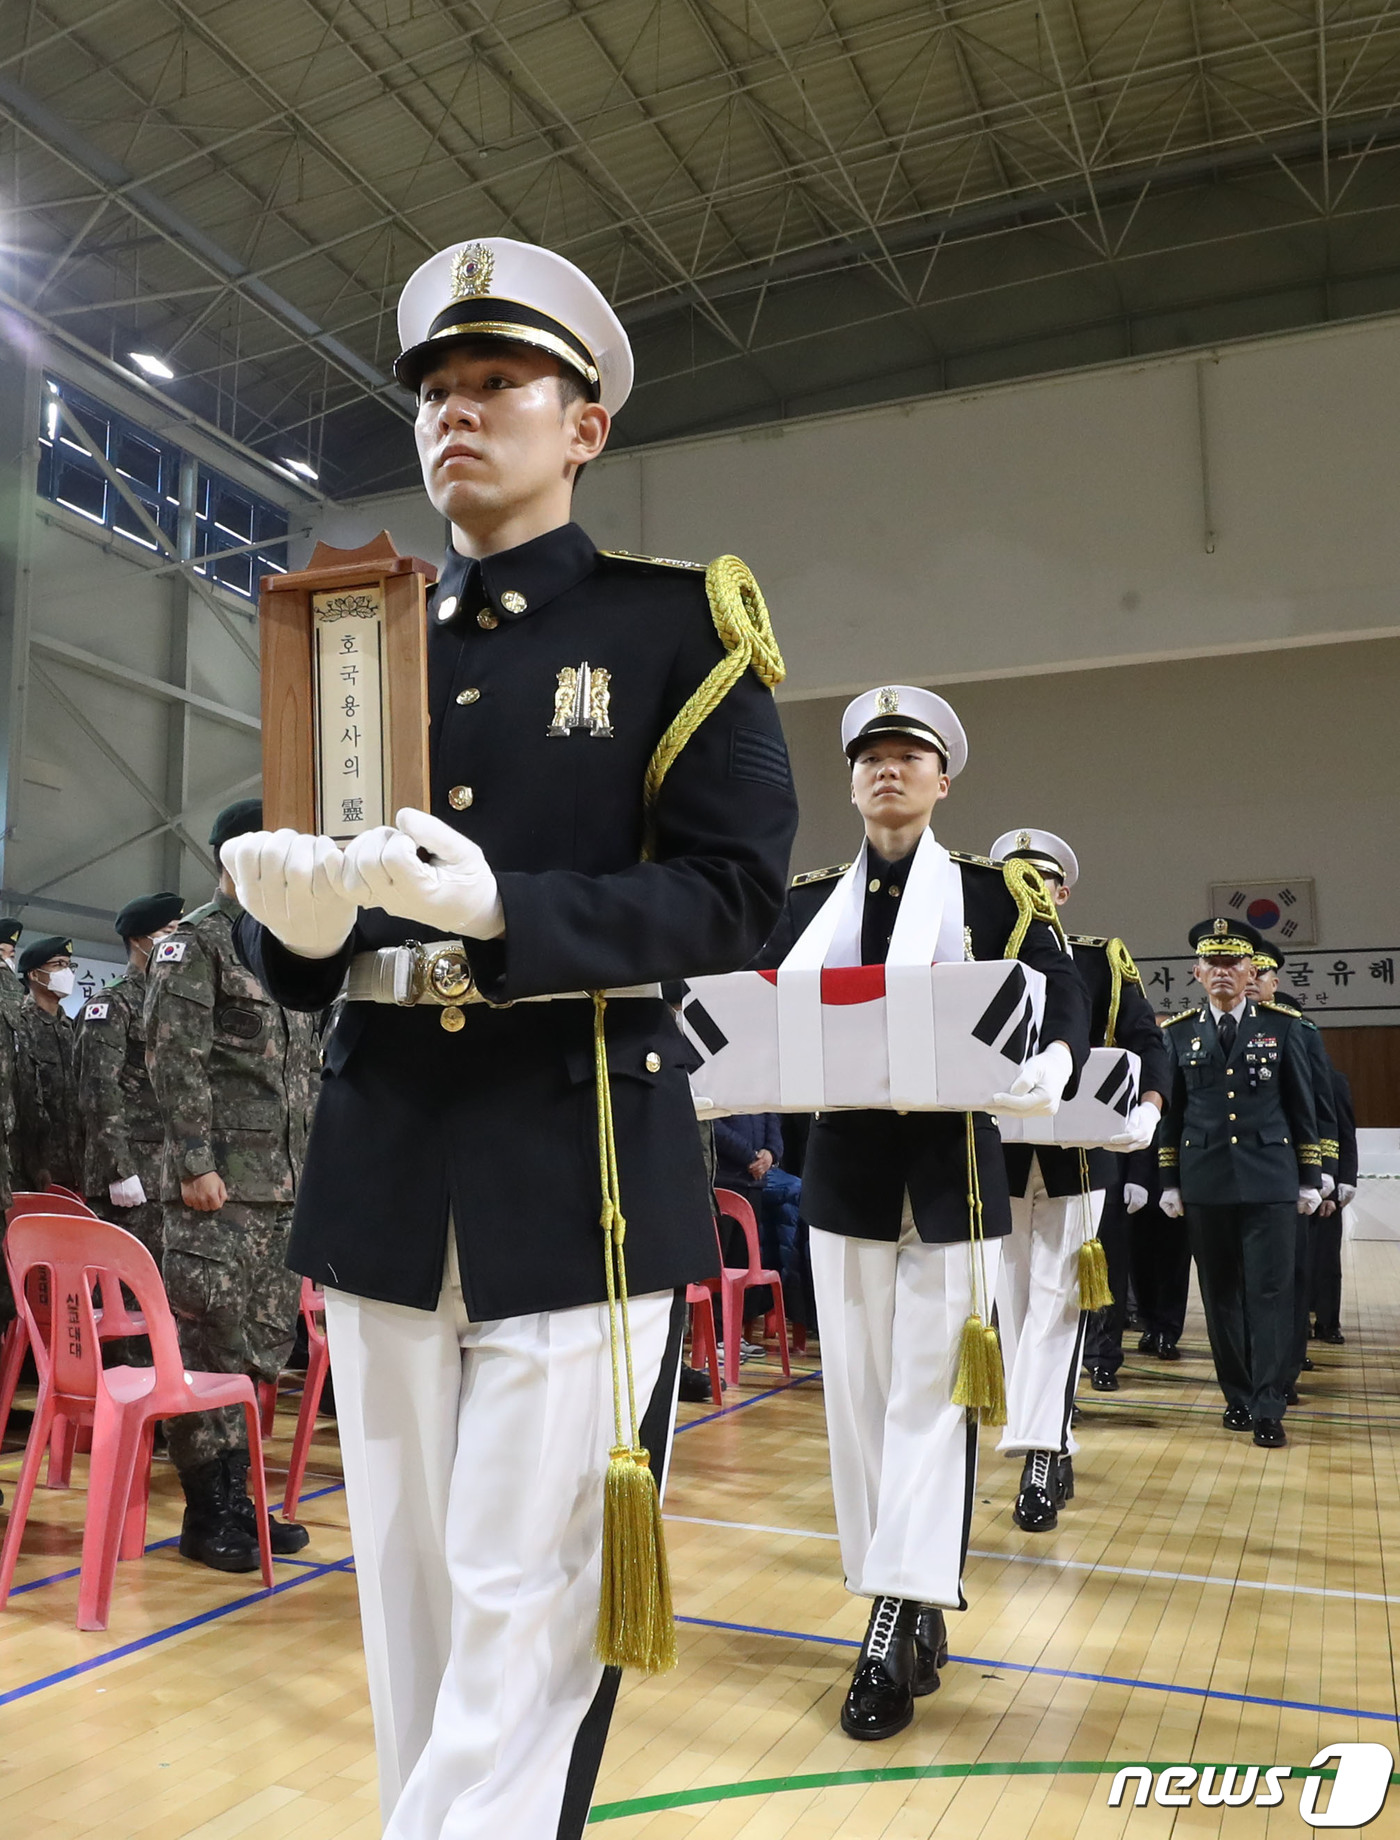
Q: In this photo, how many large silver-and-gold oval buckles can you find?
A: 1